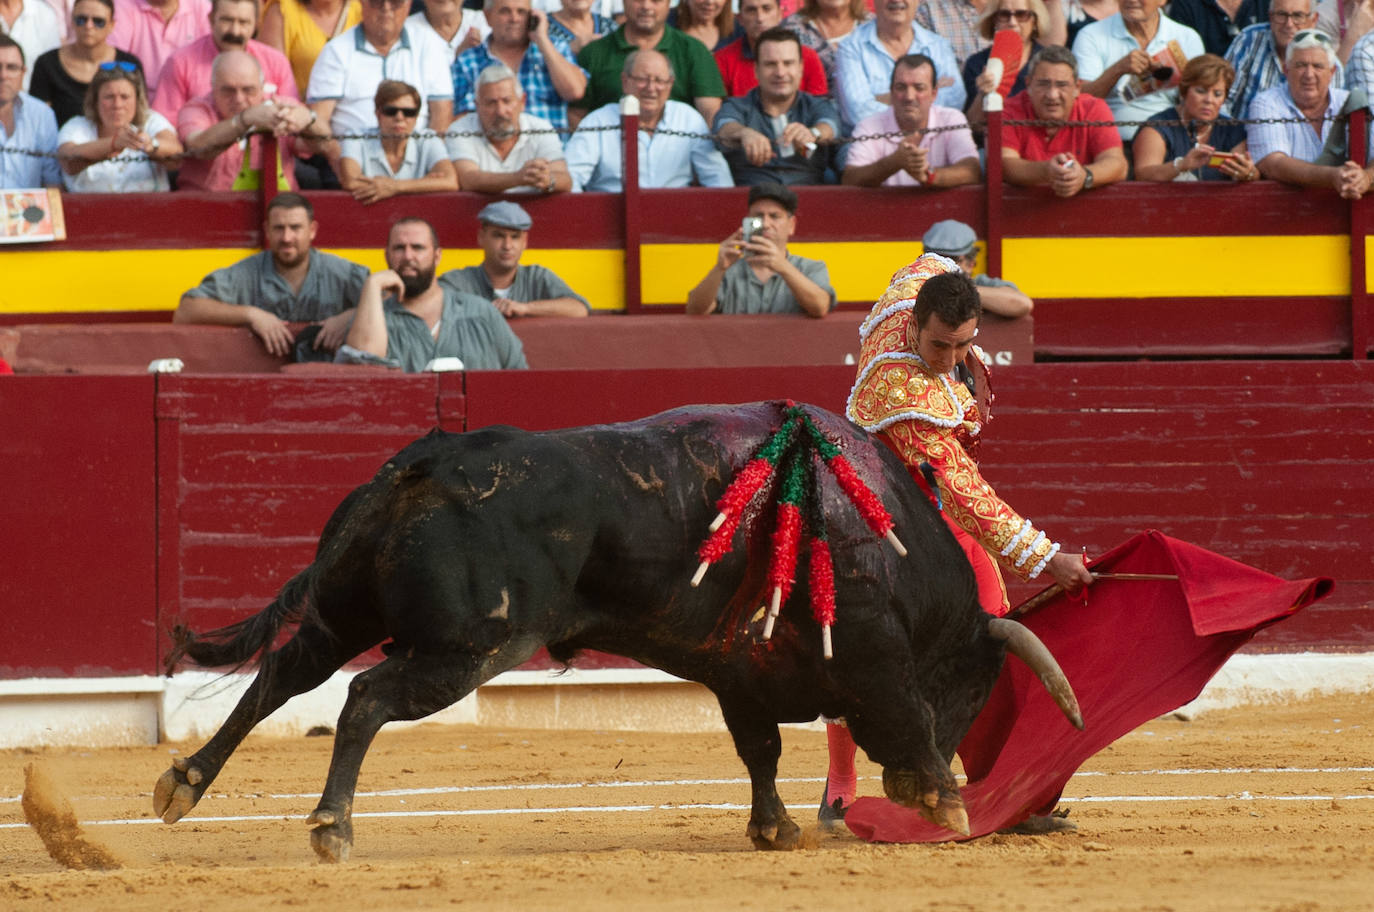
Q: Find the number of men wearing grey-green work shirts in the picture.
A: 5